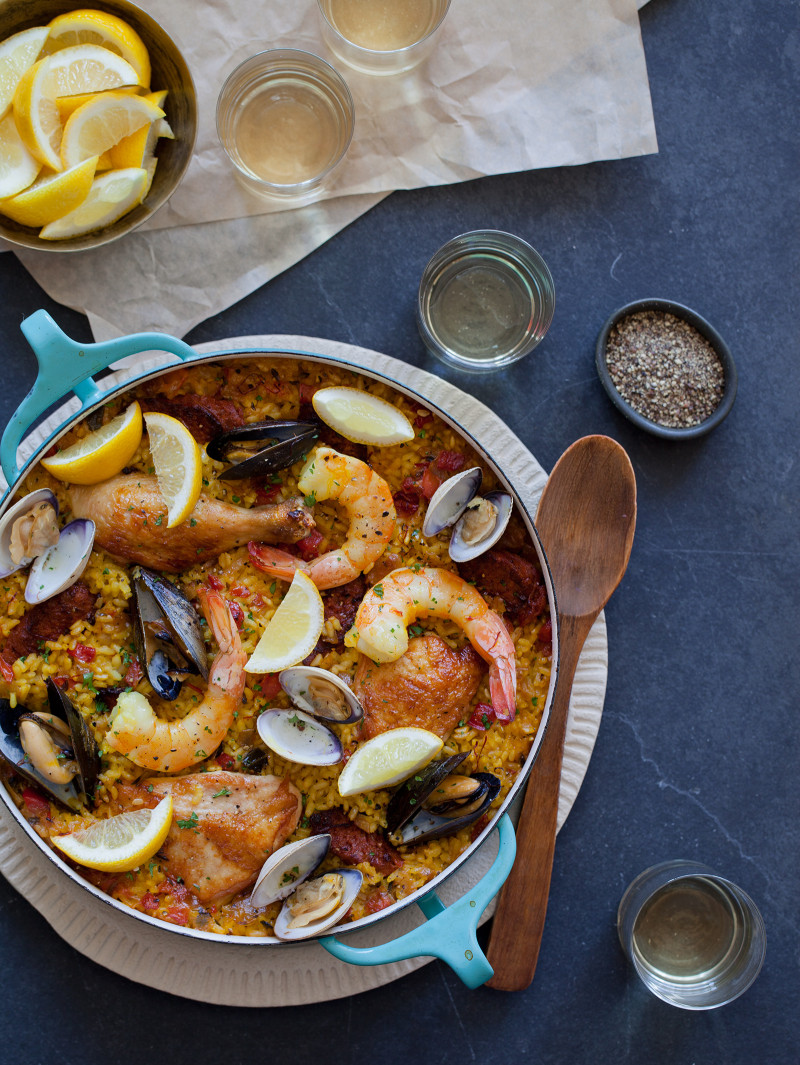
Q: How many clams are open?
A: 4